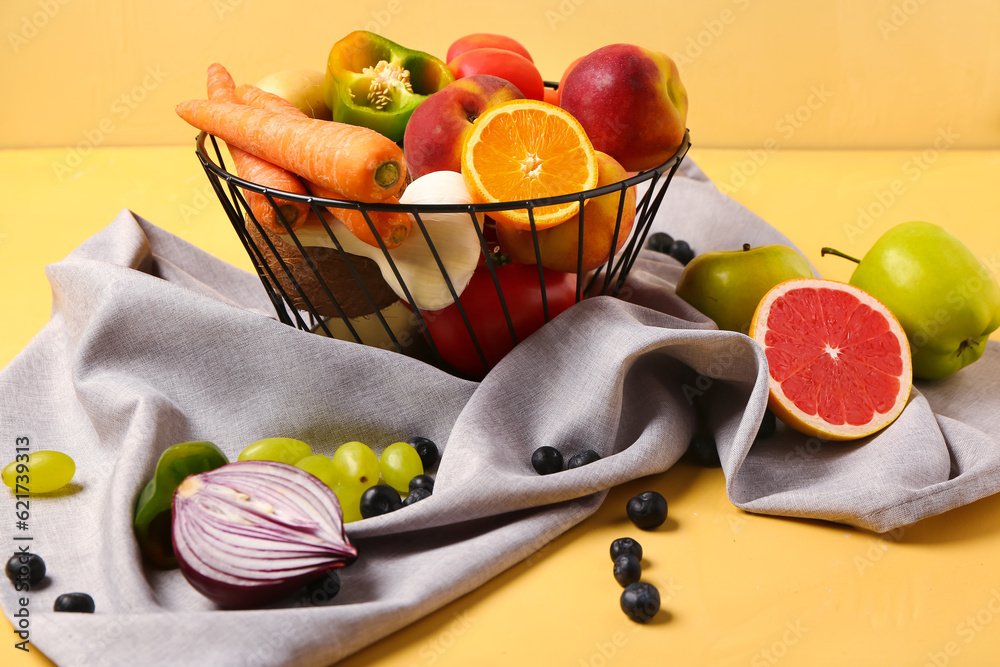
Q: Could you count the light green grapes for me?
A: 6